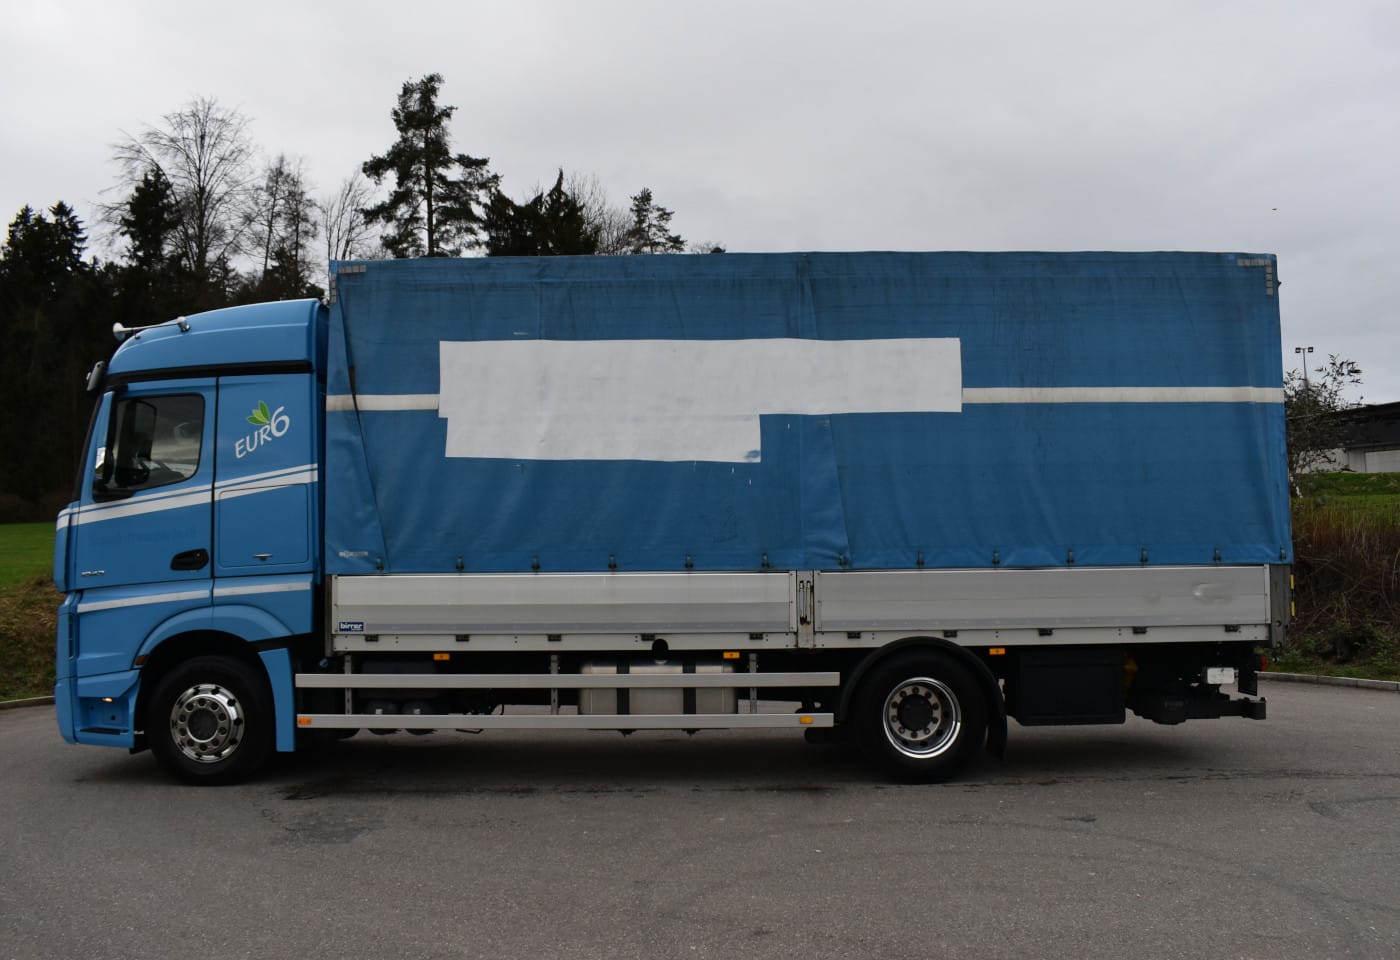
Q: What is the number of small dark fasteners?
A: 13